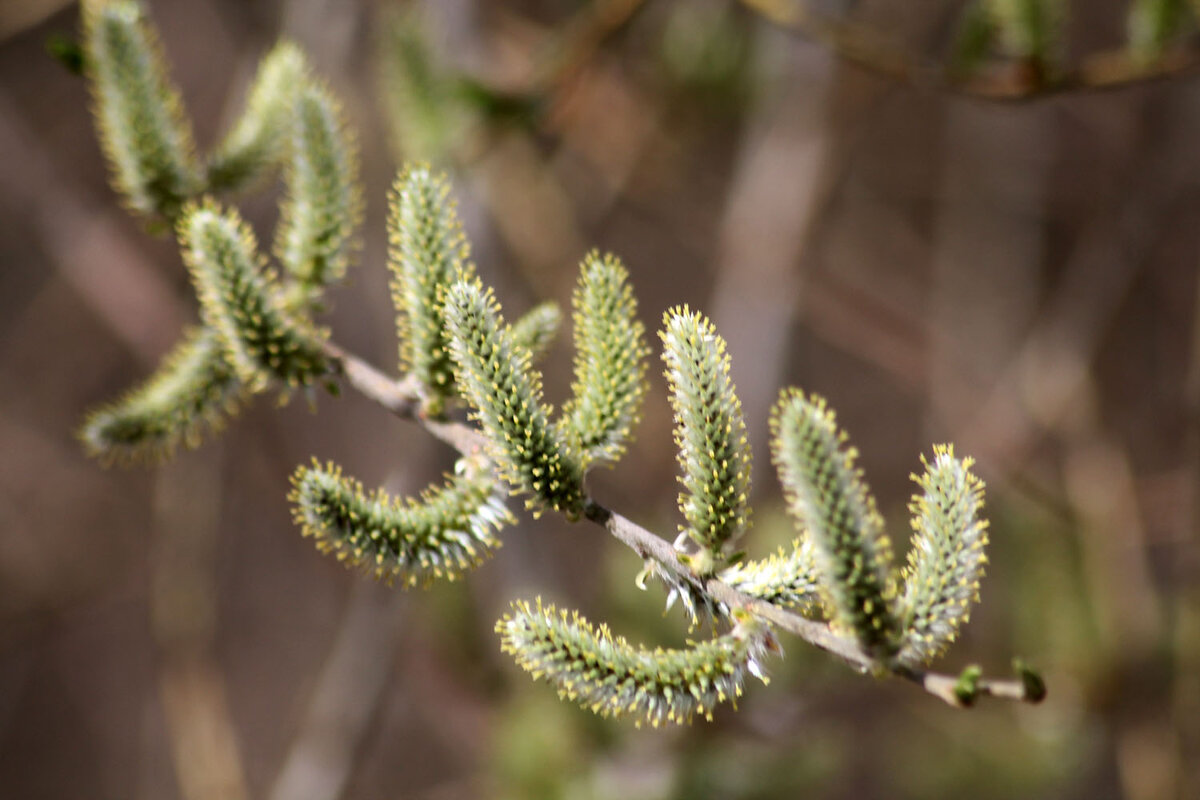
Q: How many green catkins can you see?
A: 15